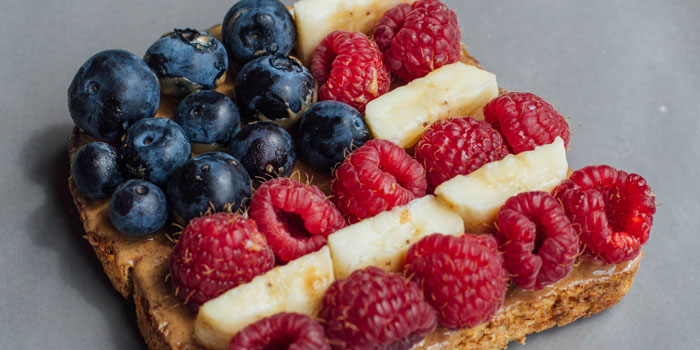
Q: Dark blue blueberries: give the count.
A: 11